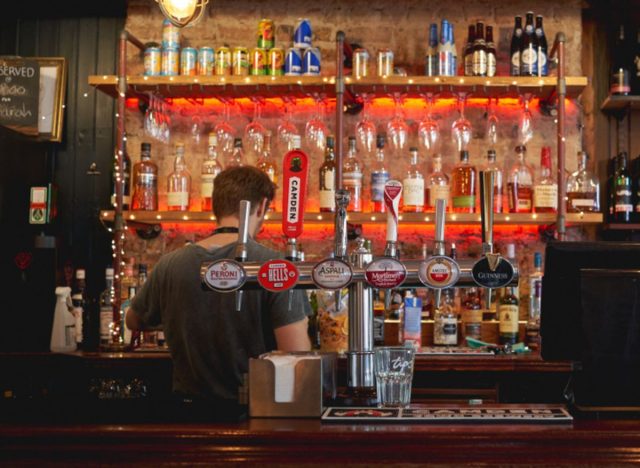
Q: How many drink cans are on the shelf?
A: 15